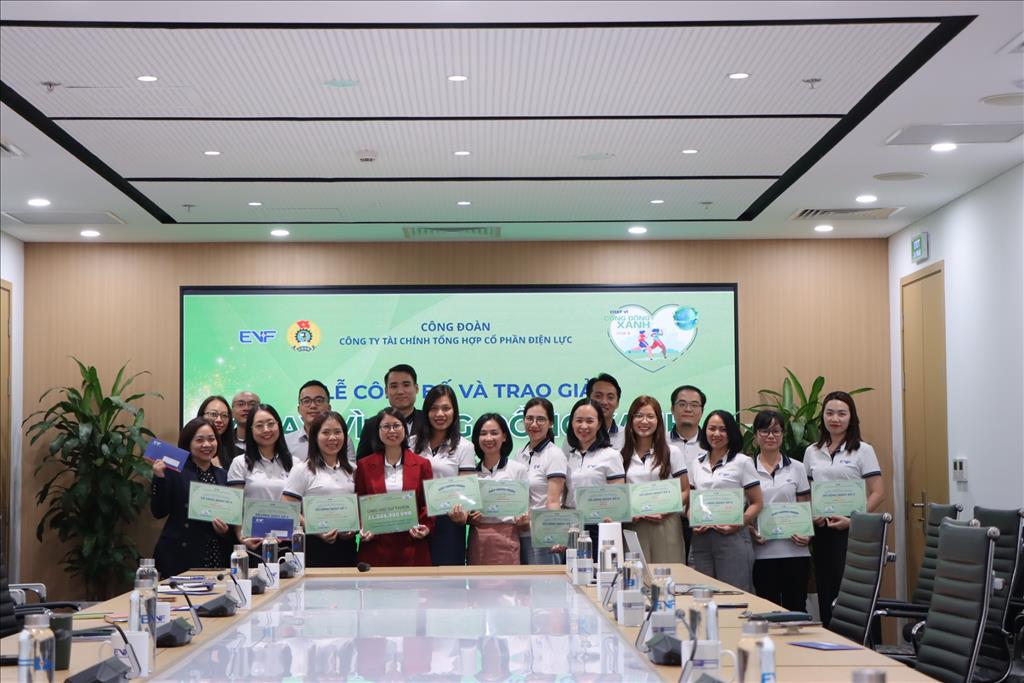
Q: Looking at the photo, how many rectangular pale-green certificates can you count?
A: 12